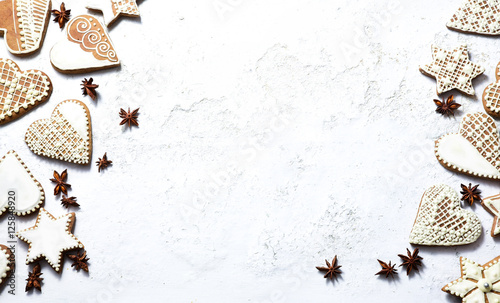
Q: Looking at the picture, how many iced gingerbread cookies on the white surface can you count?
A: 15